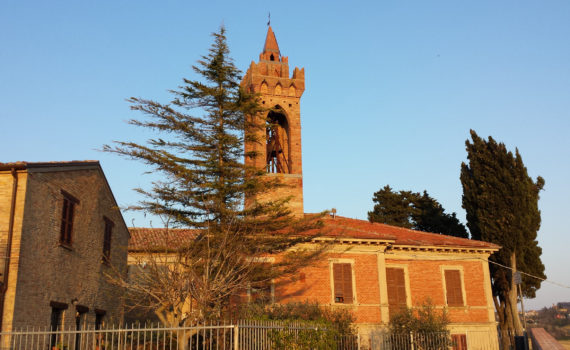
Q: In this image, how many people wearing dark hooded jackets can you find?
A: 0